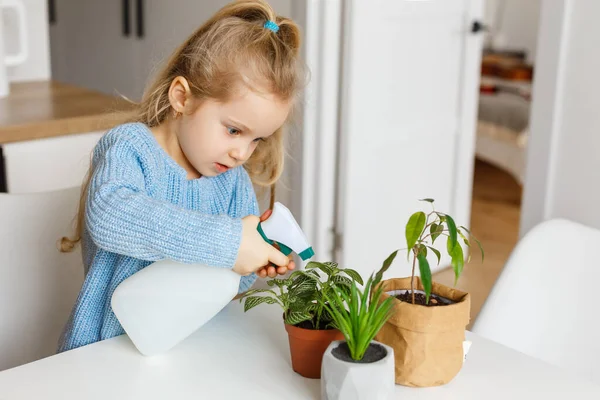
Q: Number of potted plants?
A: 3